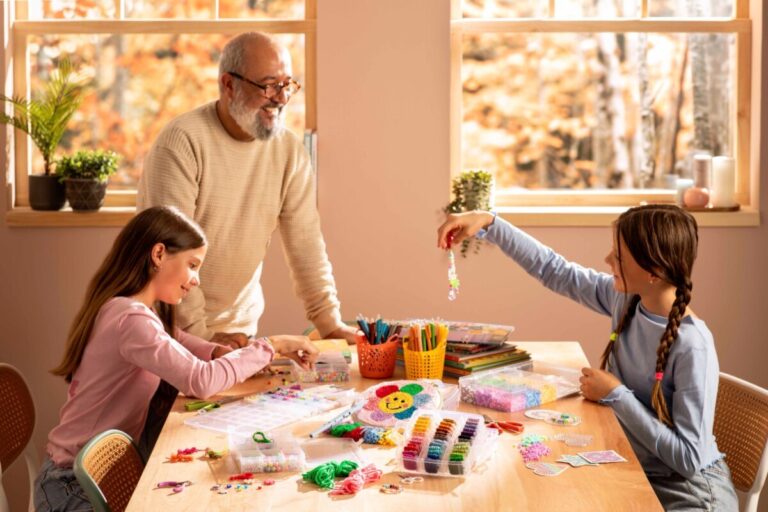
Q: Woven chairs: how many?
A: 3